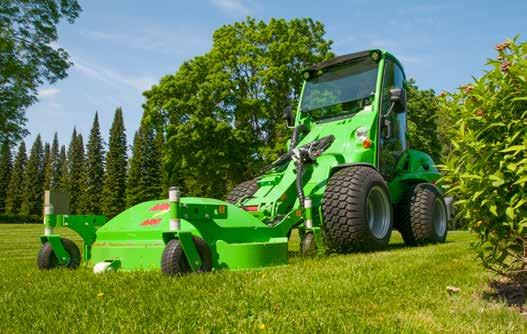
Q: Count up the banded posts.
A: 3